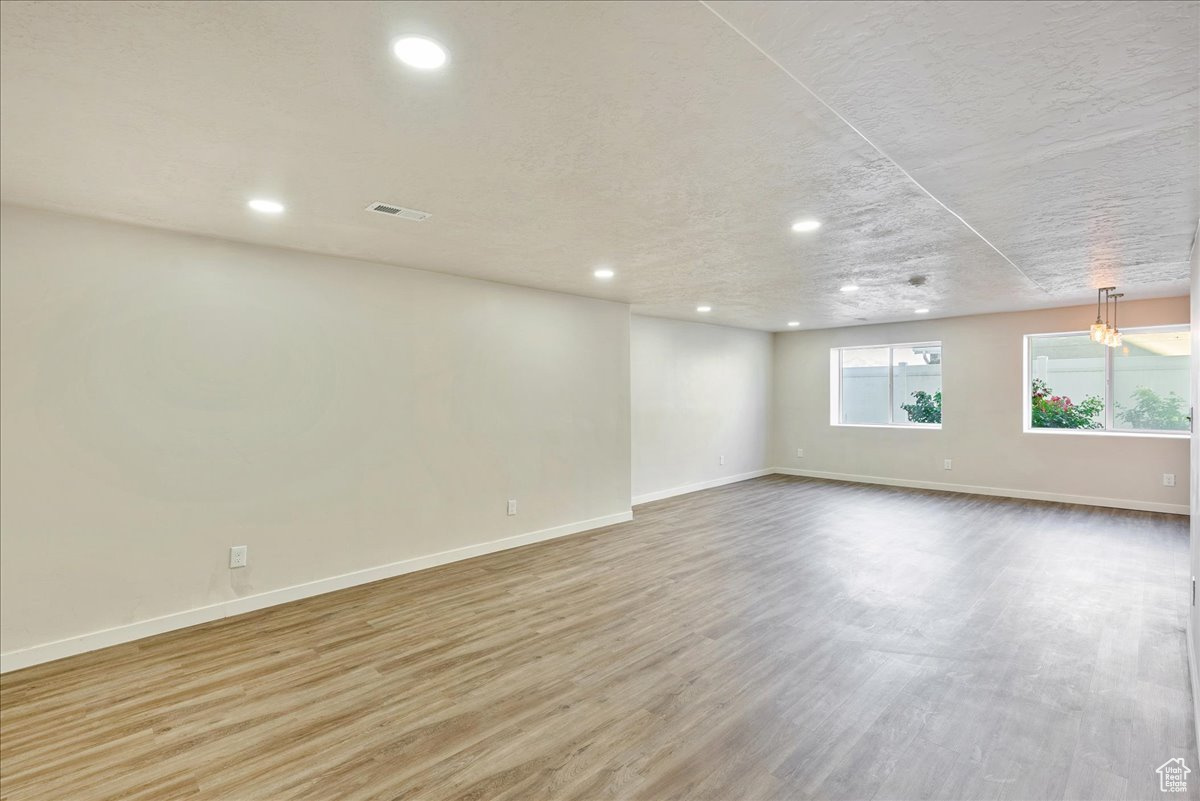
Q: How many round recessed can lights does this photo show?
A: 8